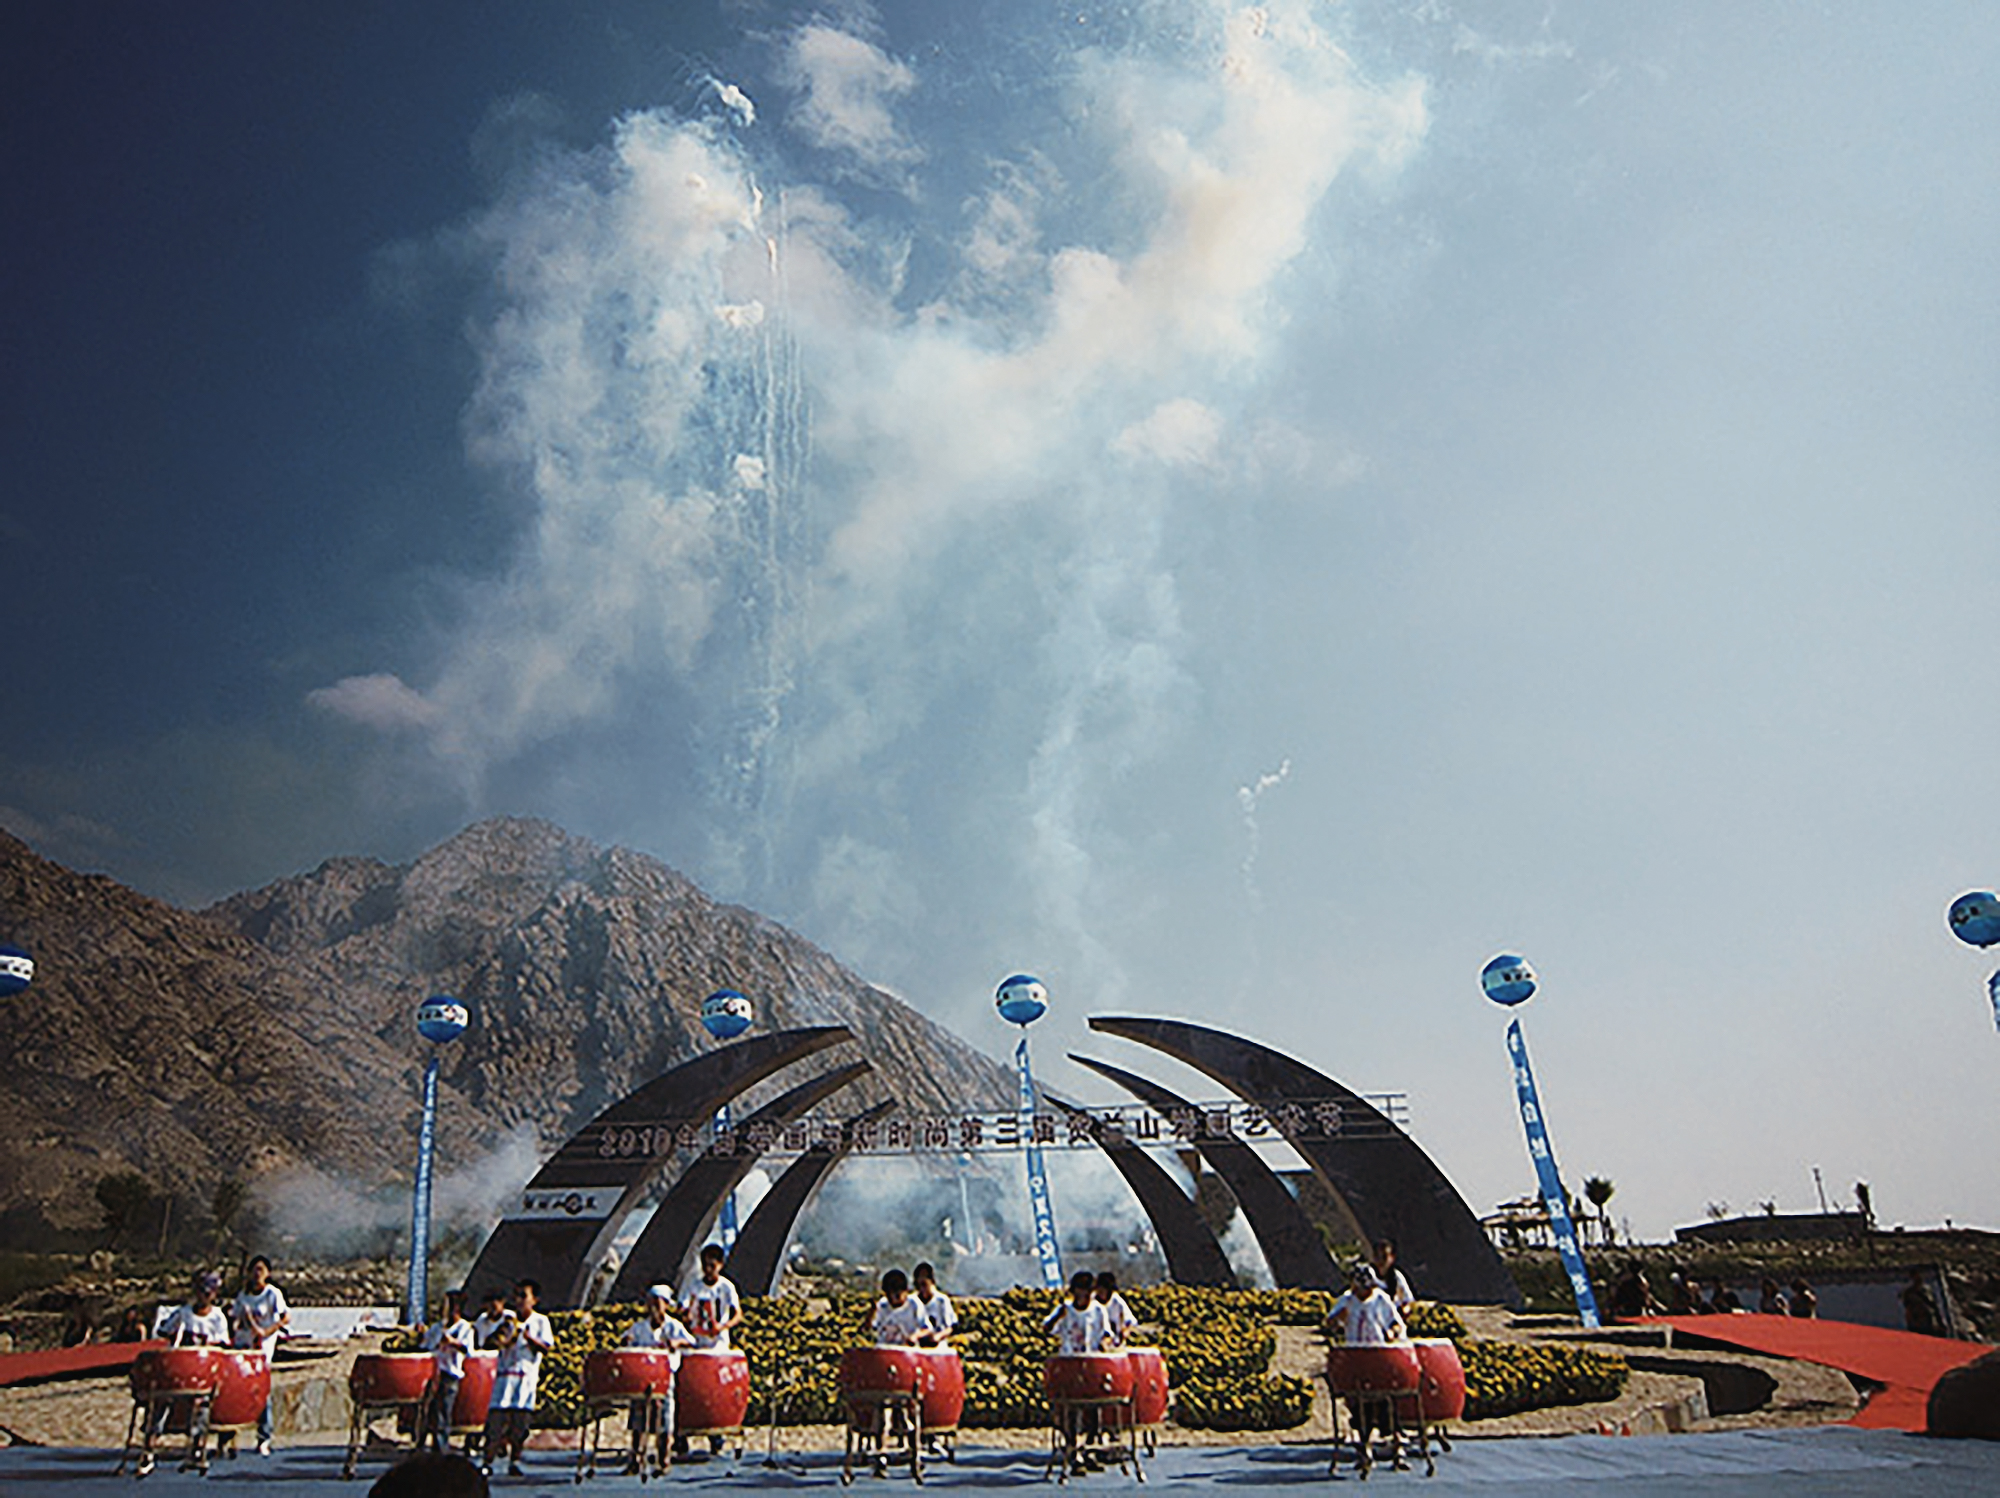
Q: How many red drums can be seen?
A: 12